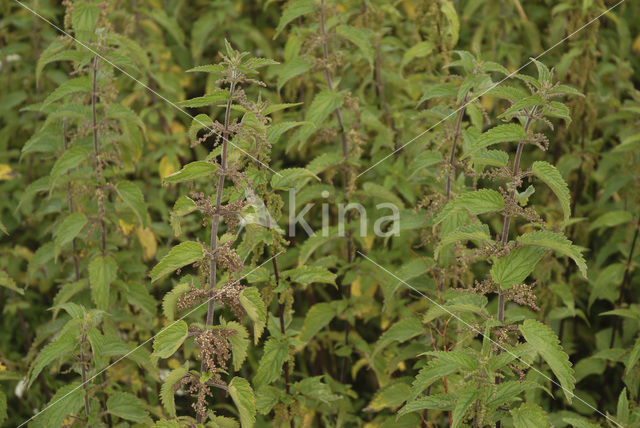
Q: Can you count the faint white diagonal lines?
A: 4